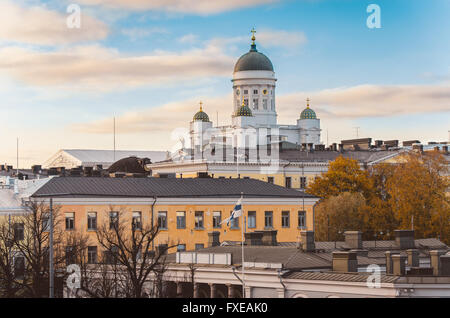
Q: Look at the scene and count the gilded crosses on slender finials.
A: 4